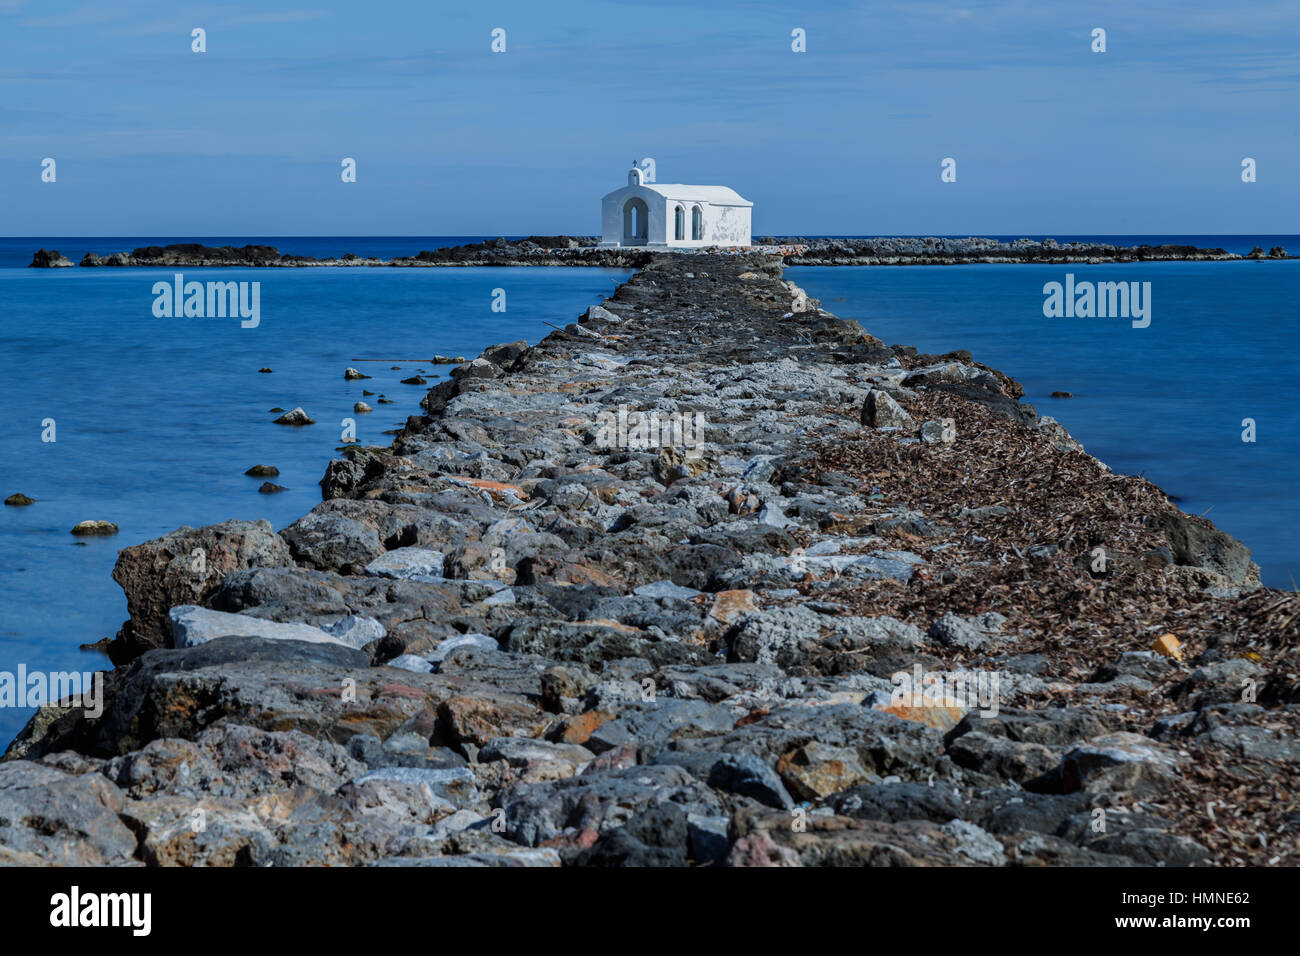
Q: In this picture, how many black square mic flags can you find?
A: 0